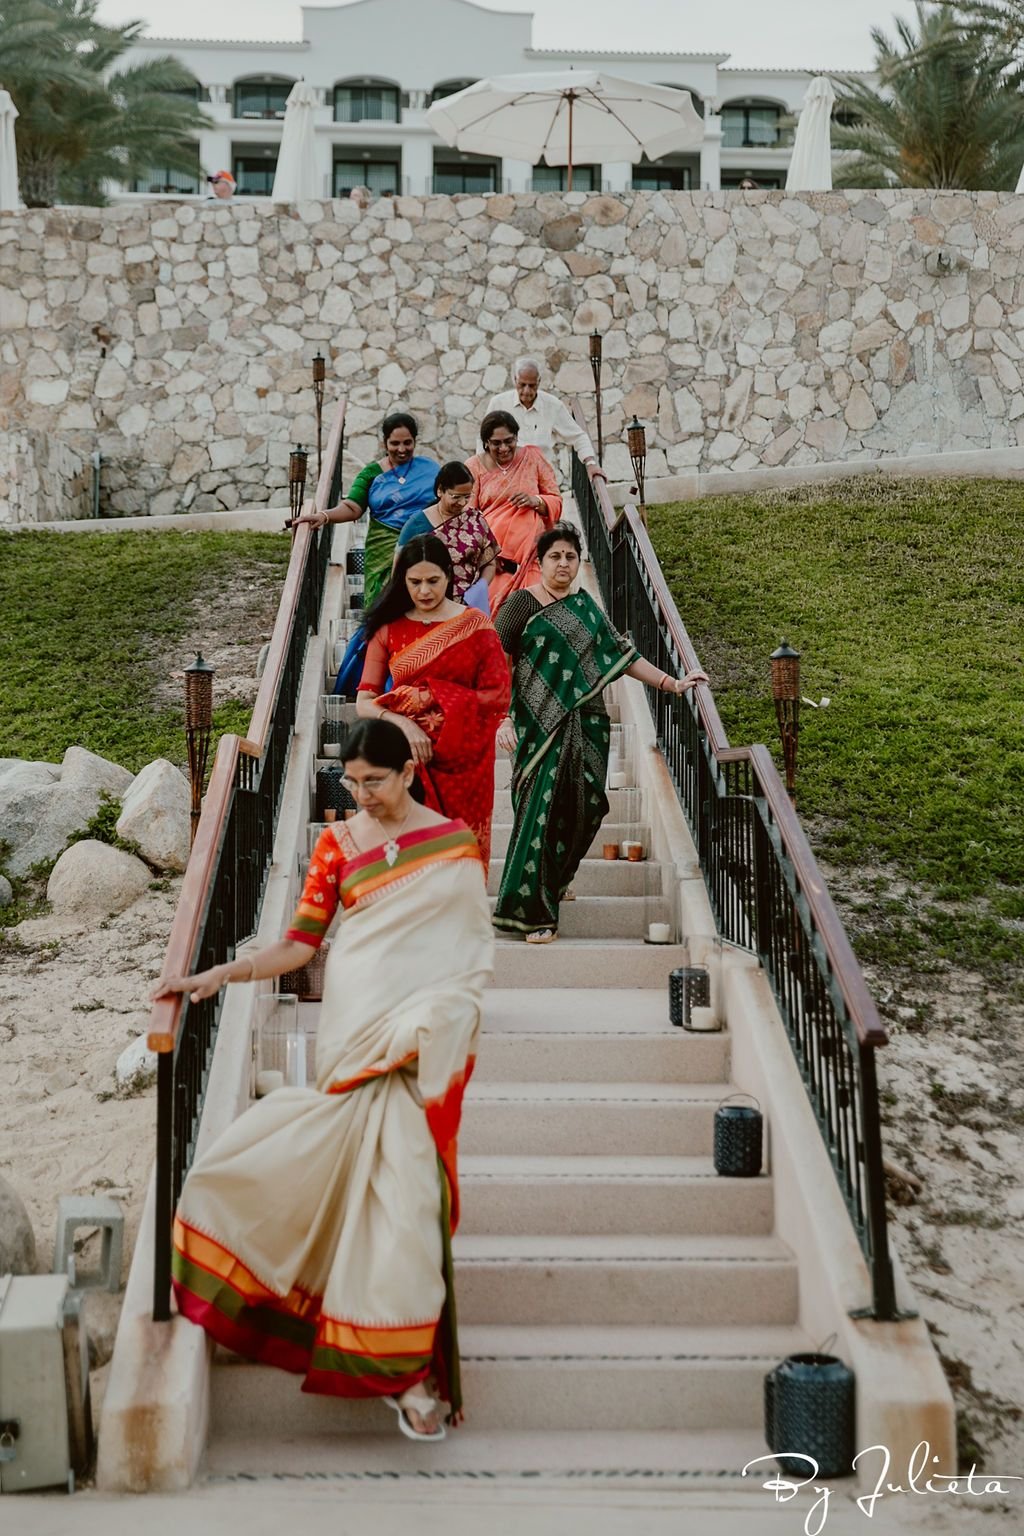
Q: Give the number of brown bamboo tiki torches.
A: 6